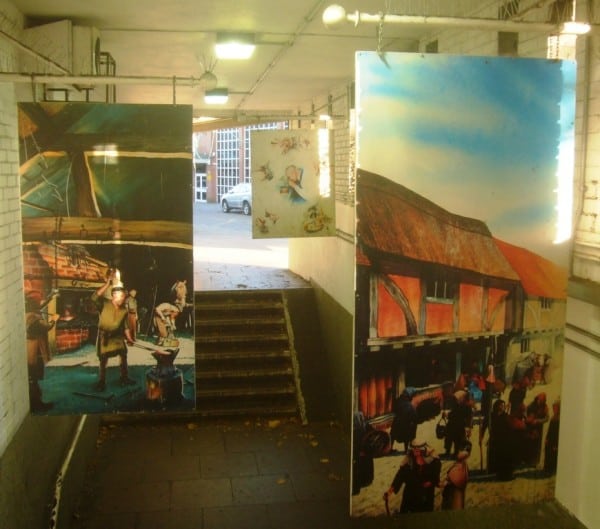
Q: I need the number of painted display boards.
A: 3